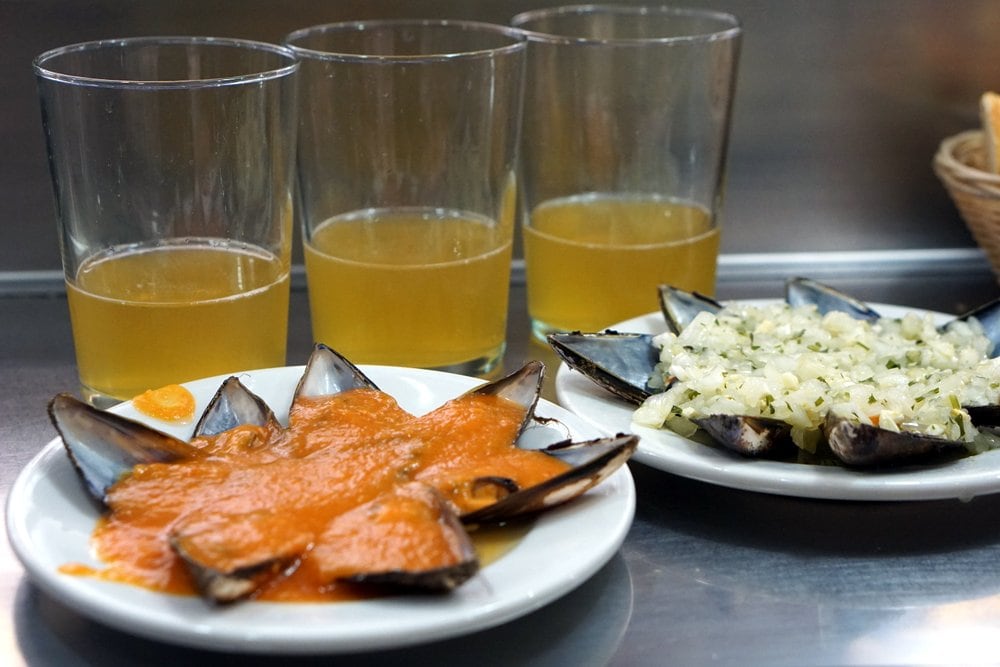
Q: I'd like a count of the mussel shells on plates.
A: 14